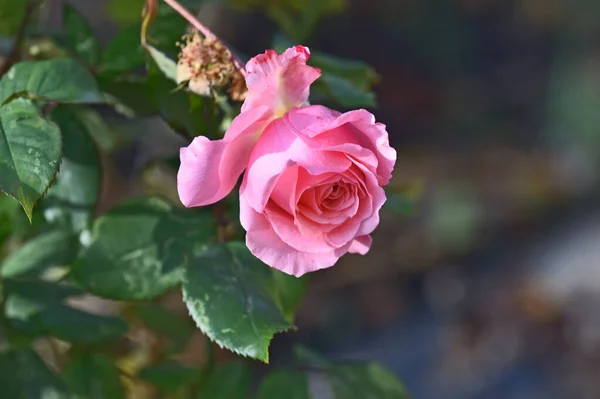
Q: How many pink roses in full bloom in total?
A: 1